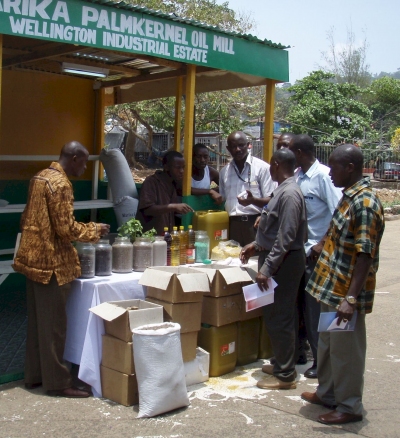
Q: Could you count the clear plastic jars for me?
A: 6